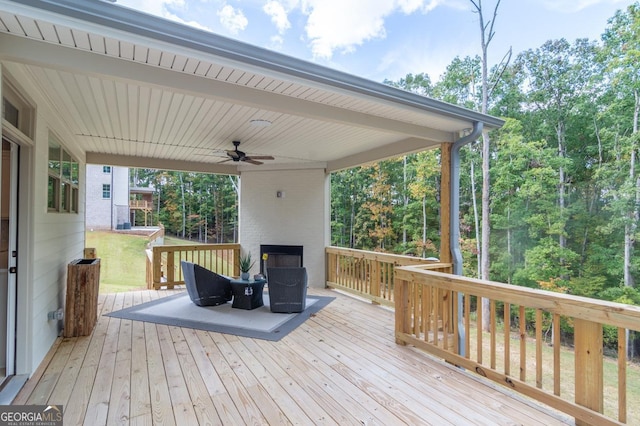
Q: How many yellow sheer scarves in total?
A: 0